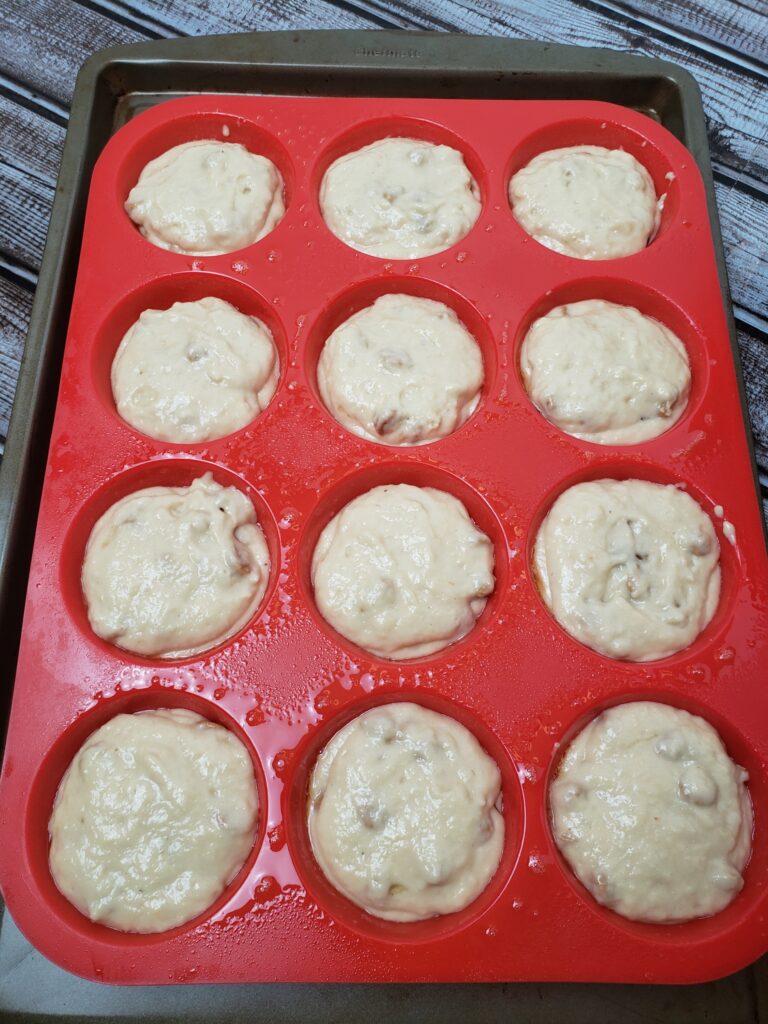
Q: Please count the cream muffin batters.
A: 12